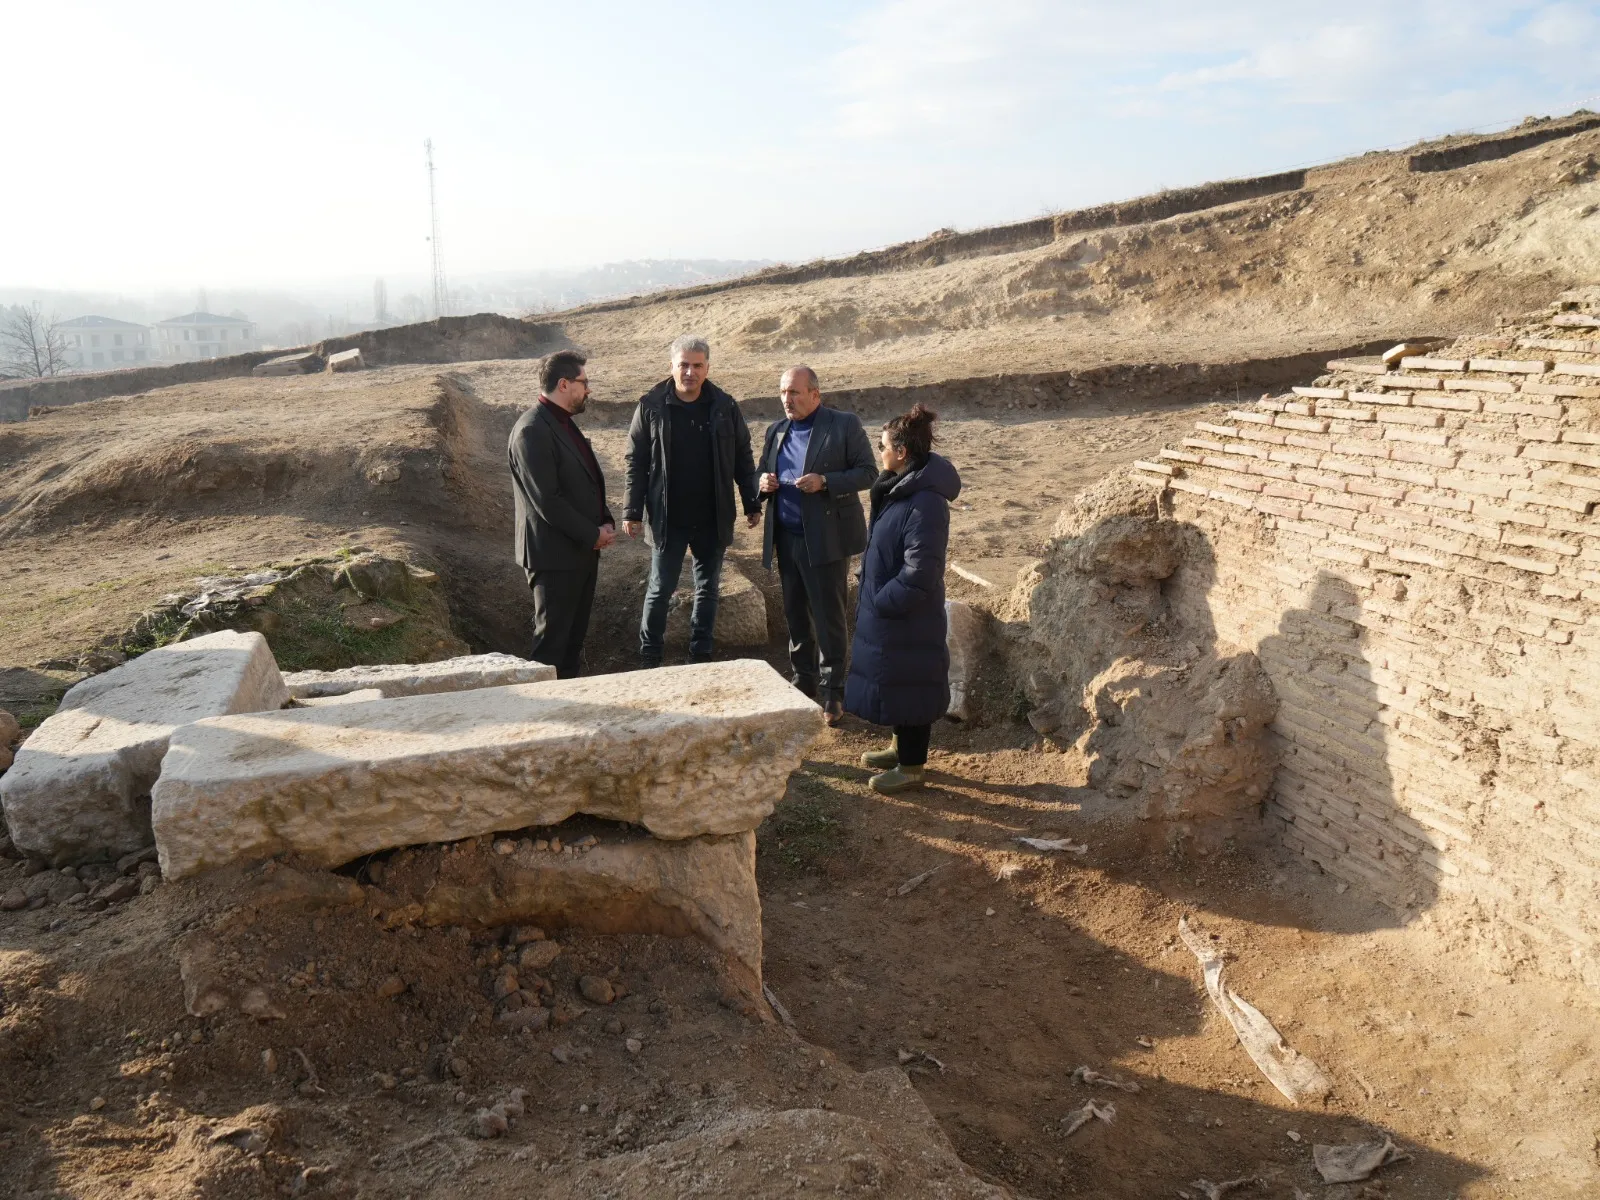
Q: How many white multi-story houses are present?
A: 2